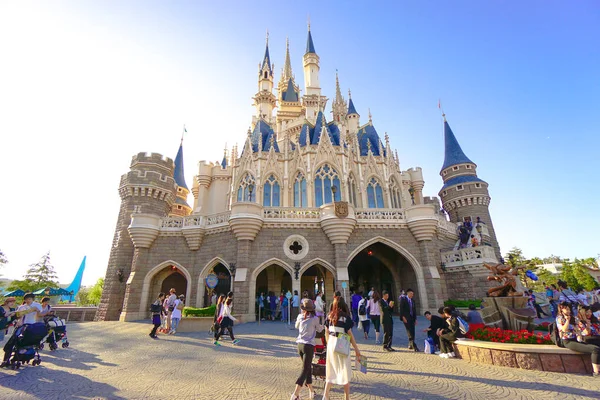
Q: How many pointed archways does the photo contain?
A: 5